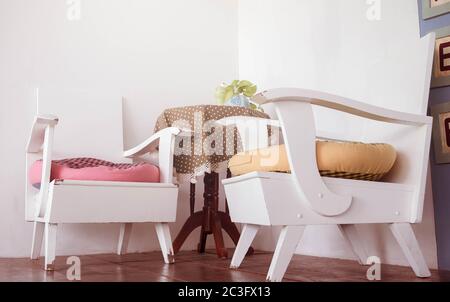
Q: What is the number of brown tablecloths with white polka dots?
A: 1